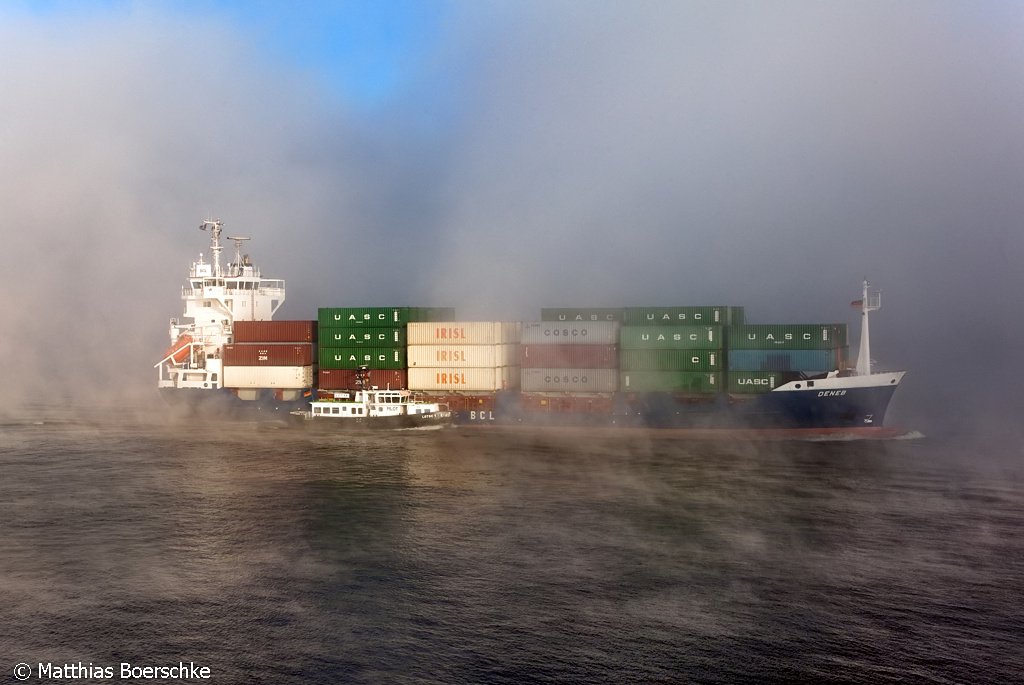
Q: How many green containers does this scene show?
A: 10